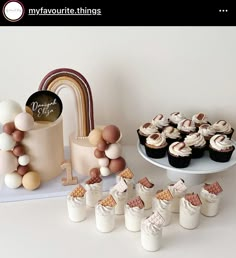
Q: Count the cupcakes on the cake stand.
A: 12